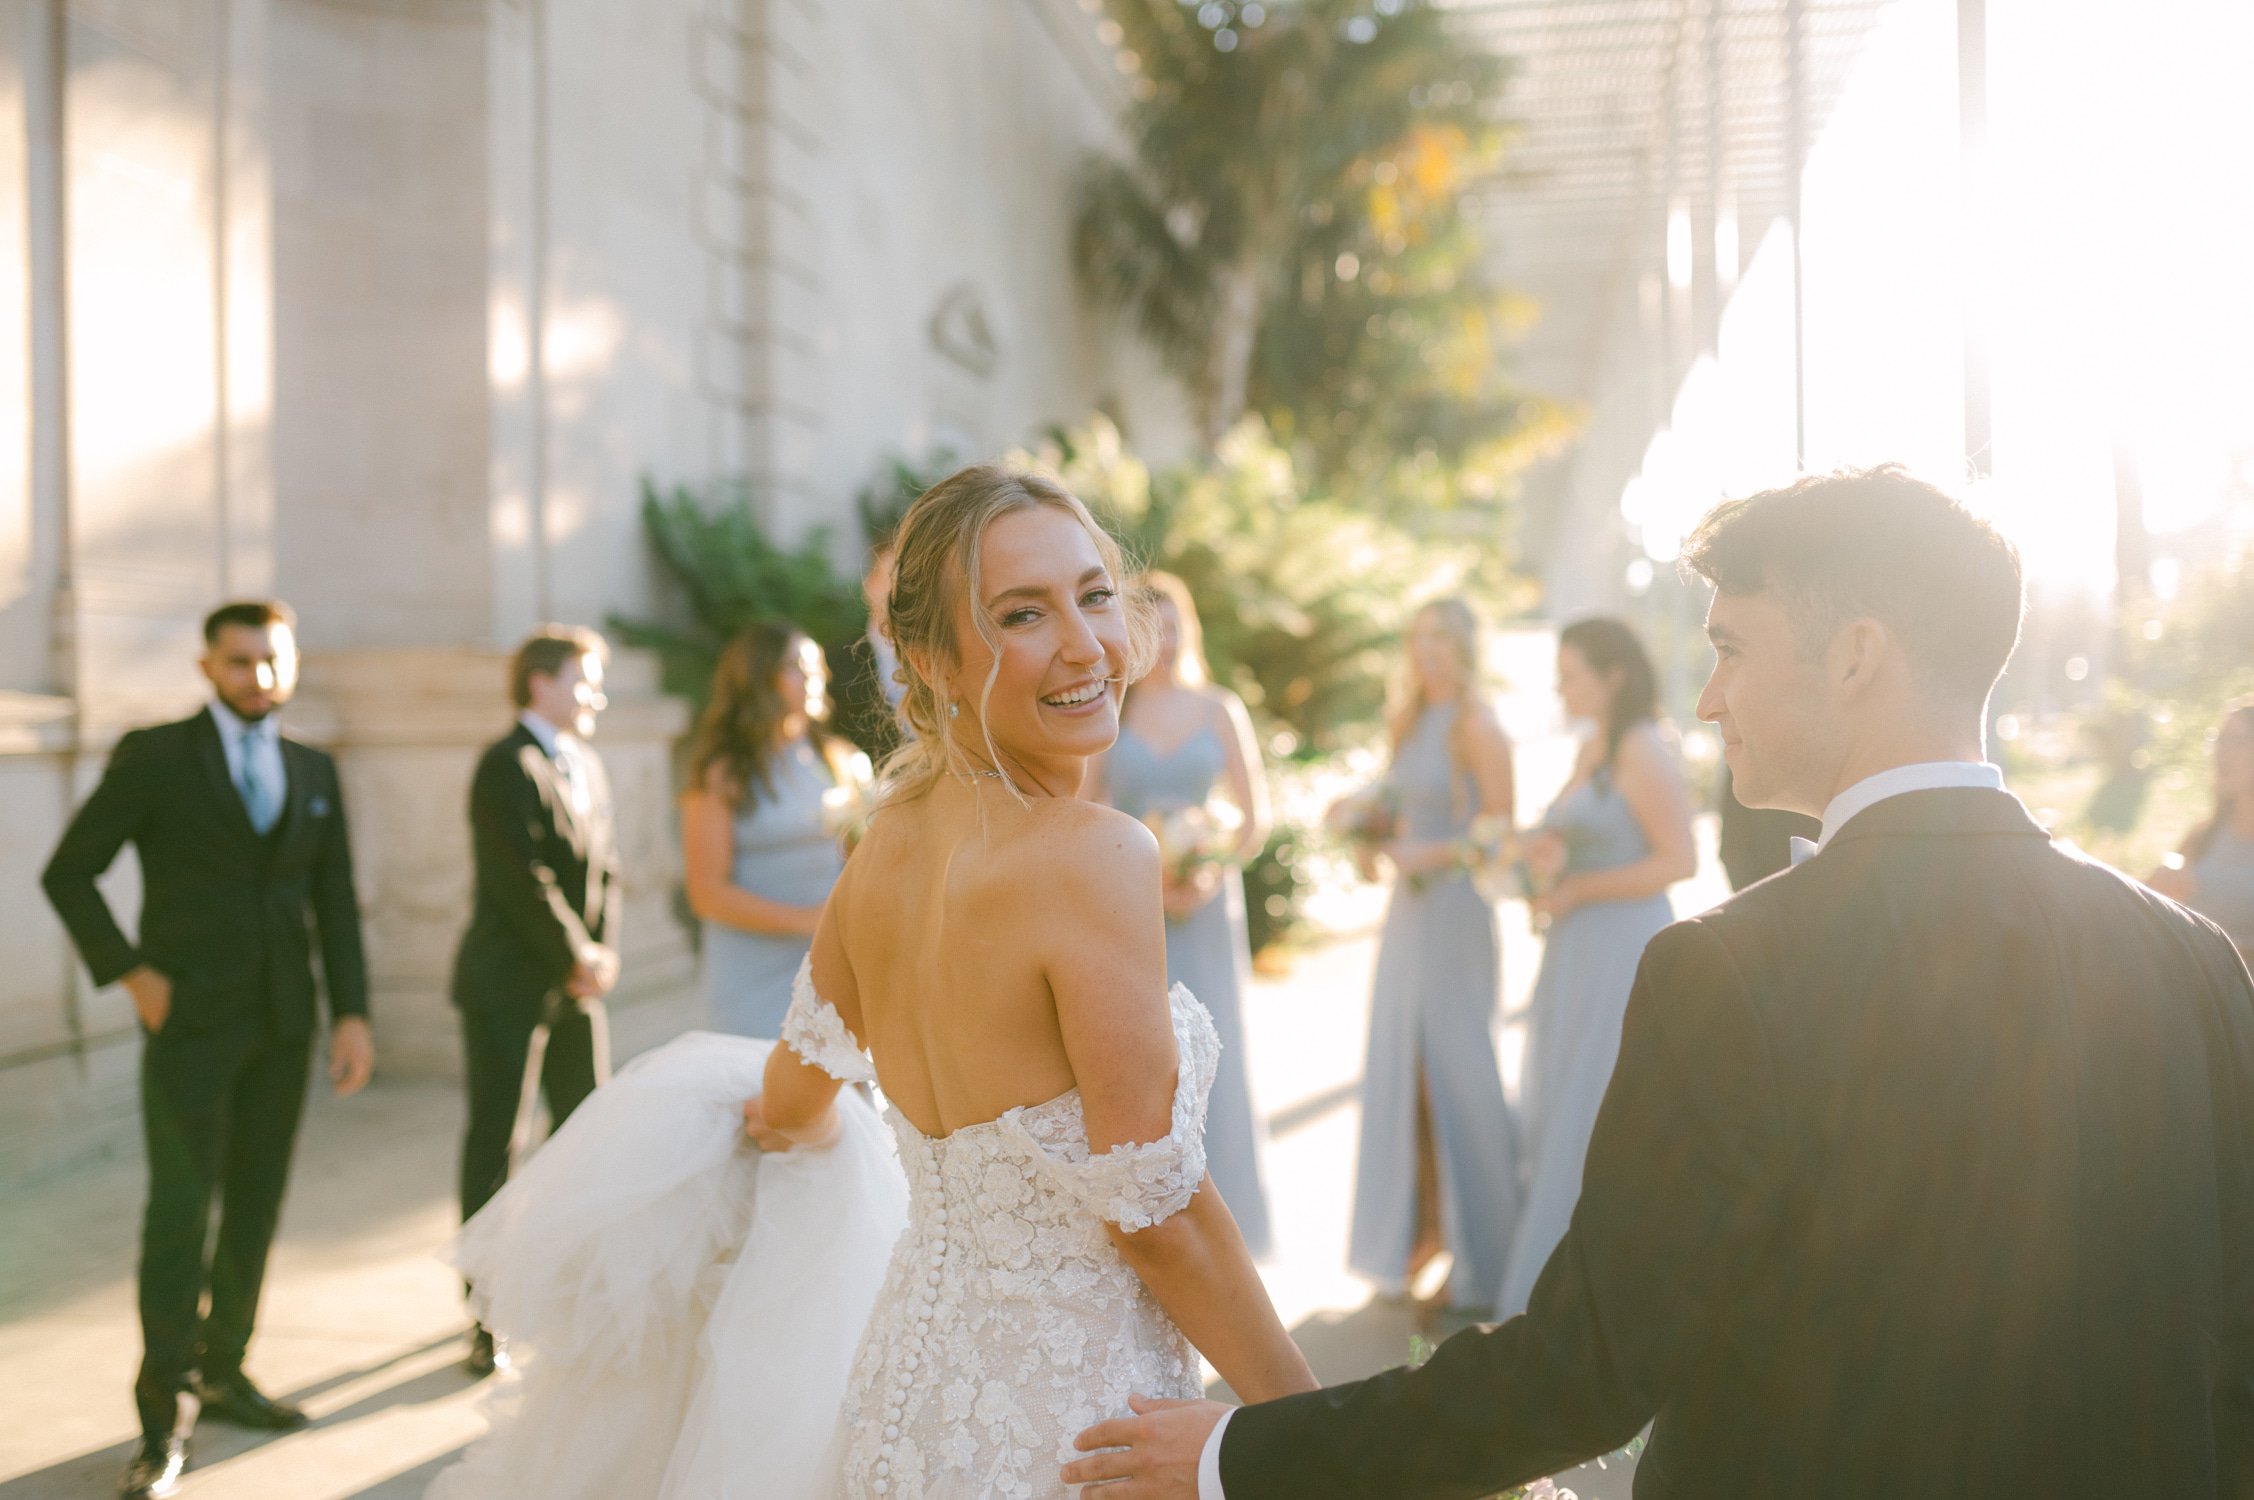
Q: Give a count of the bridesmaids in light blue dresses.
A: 5